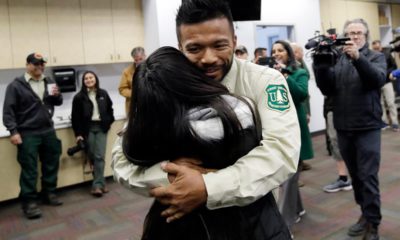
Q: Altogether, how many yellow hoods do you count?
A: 0